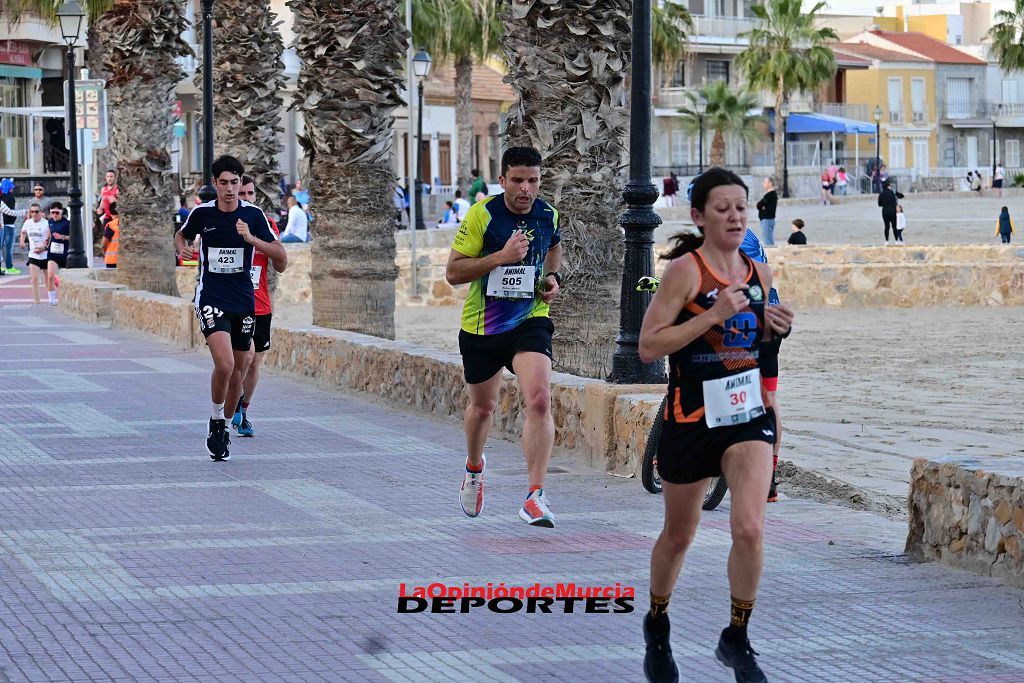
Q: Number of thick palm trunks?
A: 4